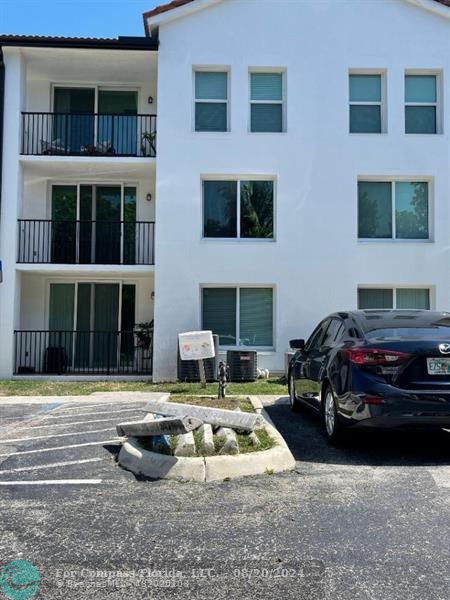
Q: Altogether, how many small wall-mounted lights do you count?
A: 3